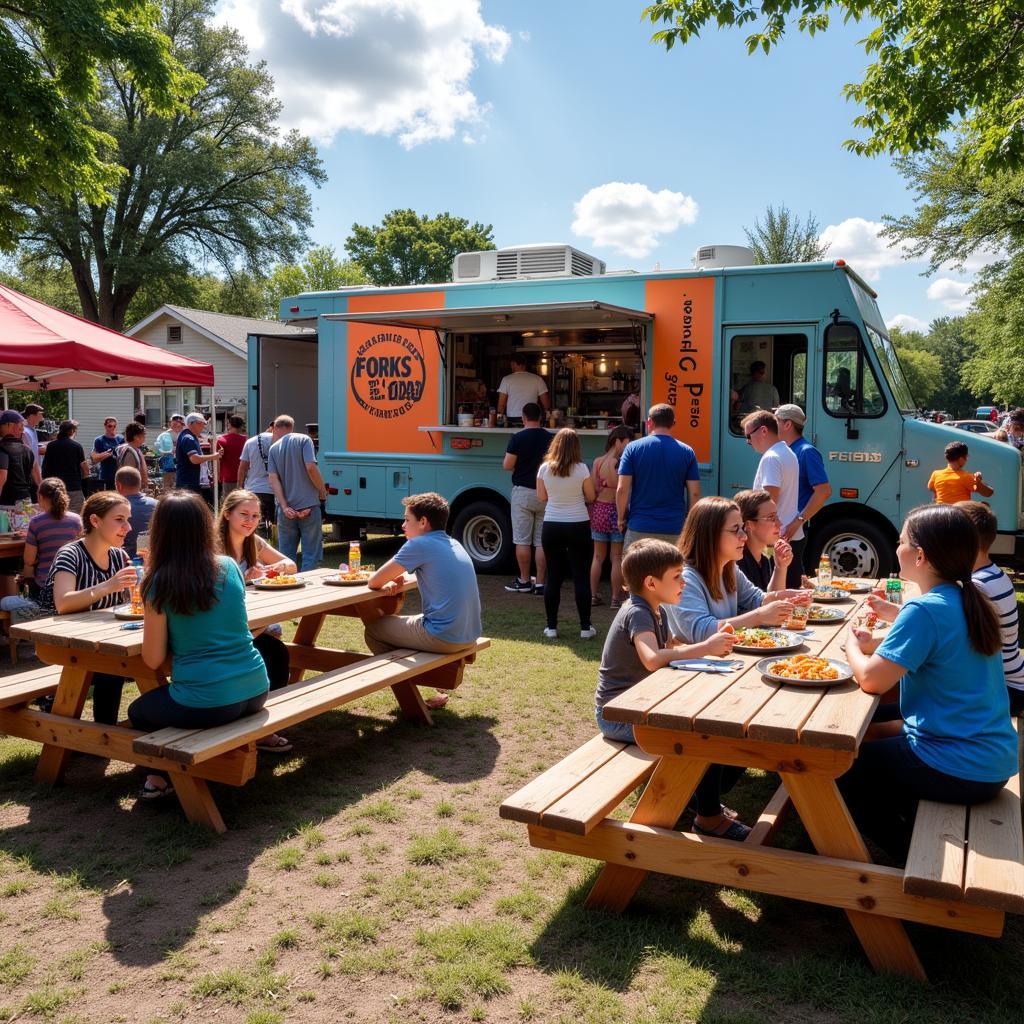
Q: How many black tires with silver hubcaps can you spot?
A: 2